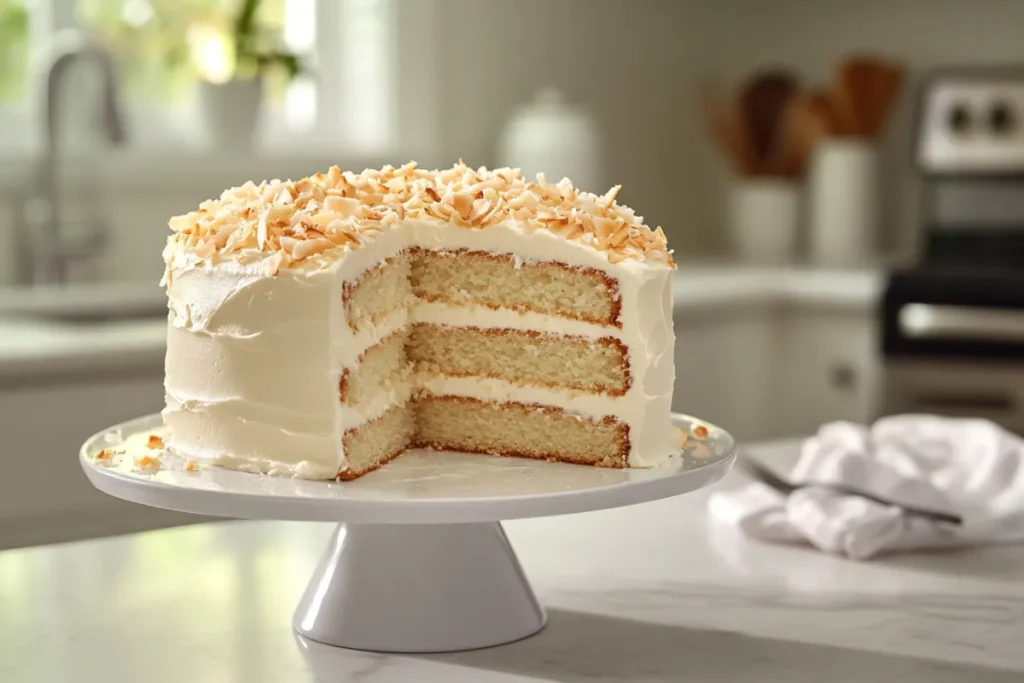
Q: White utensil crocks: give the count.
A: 2